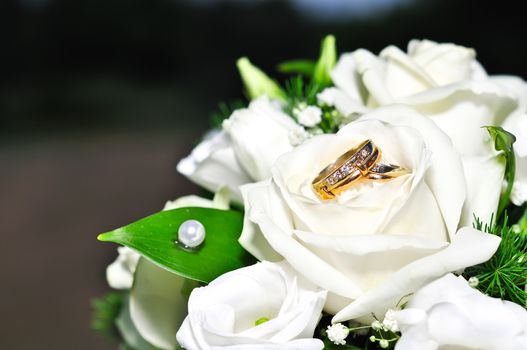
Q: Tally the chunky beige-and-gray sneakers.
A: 0